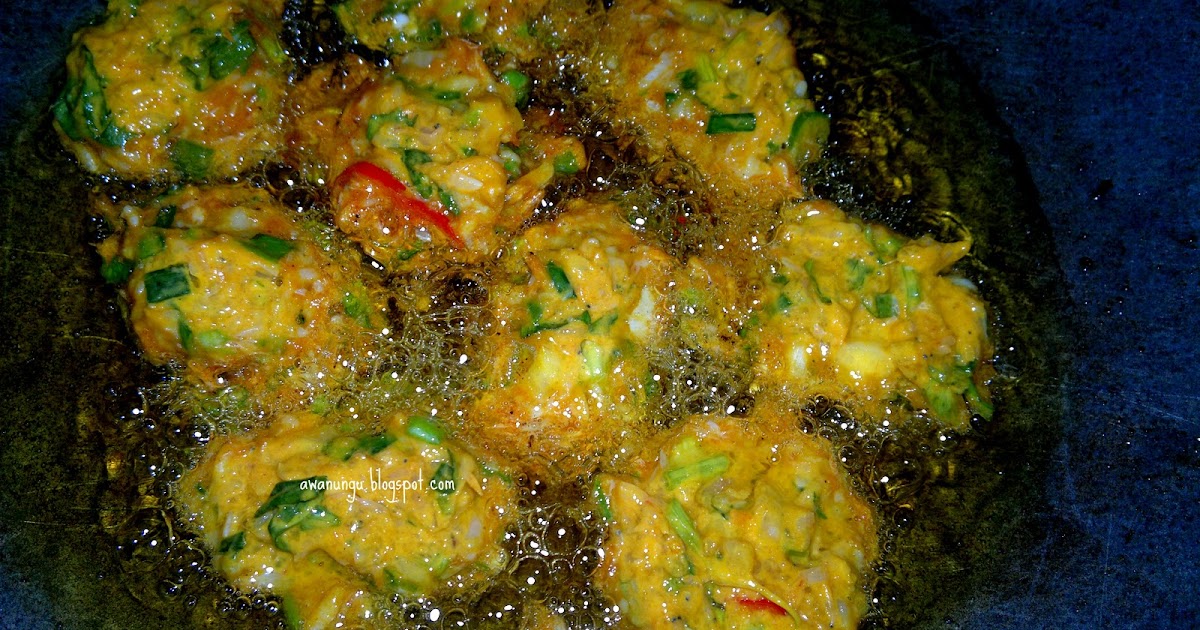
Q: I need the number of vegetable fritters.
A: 9